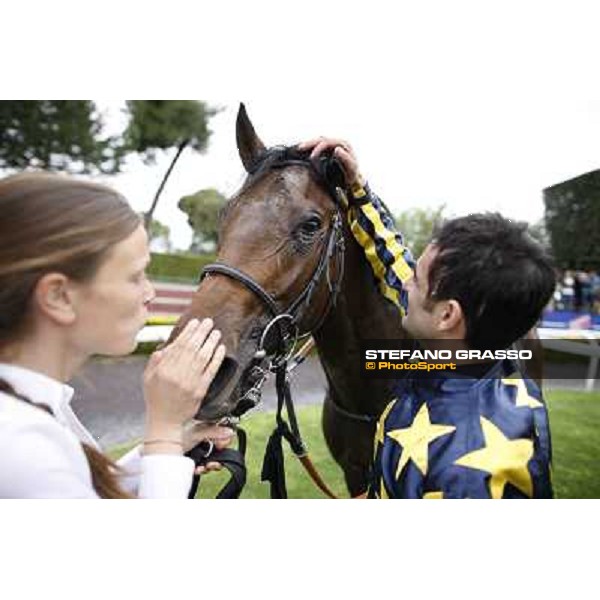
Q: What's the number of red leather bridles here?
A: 0